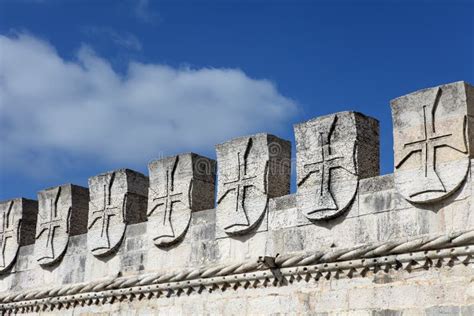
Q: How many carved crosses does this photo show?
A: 7